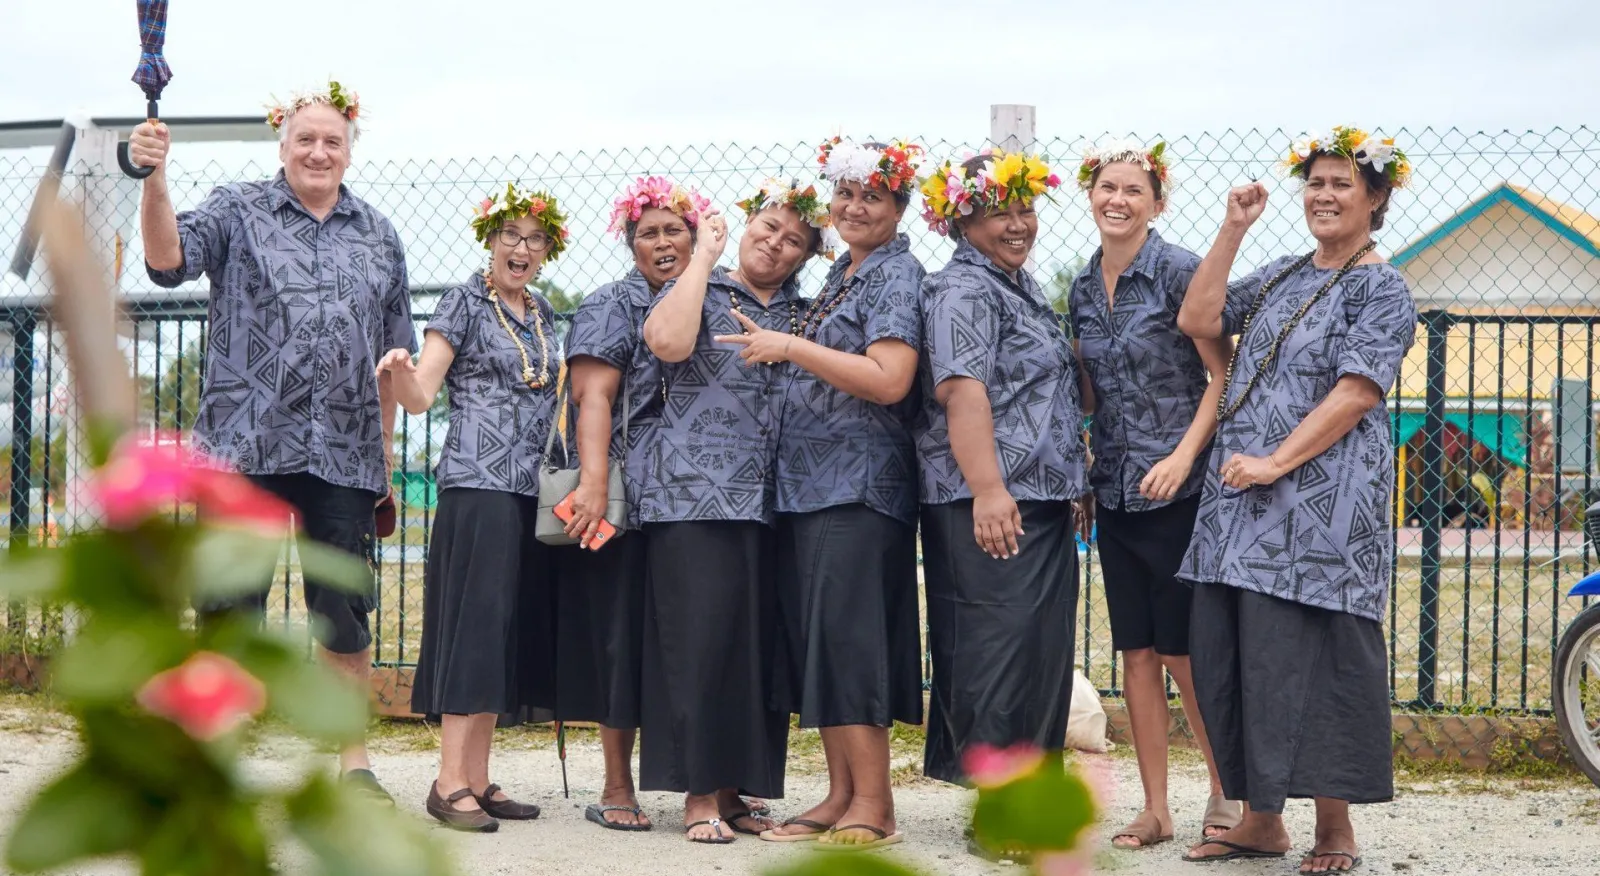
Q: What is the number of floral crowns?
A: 8